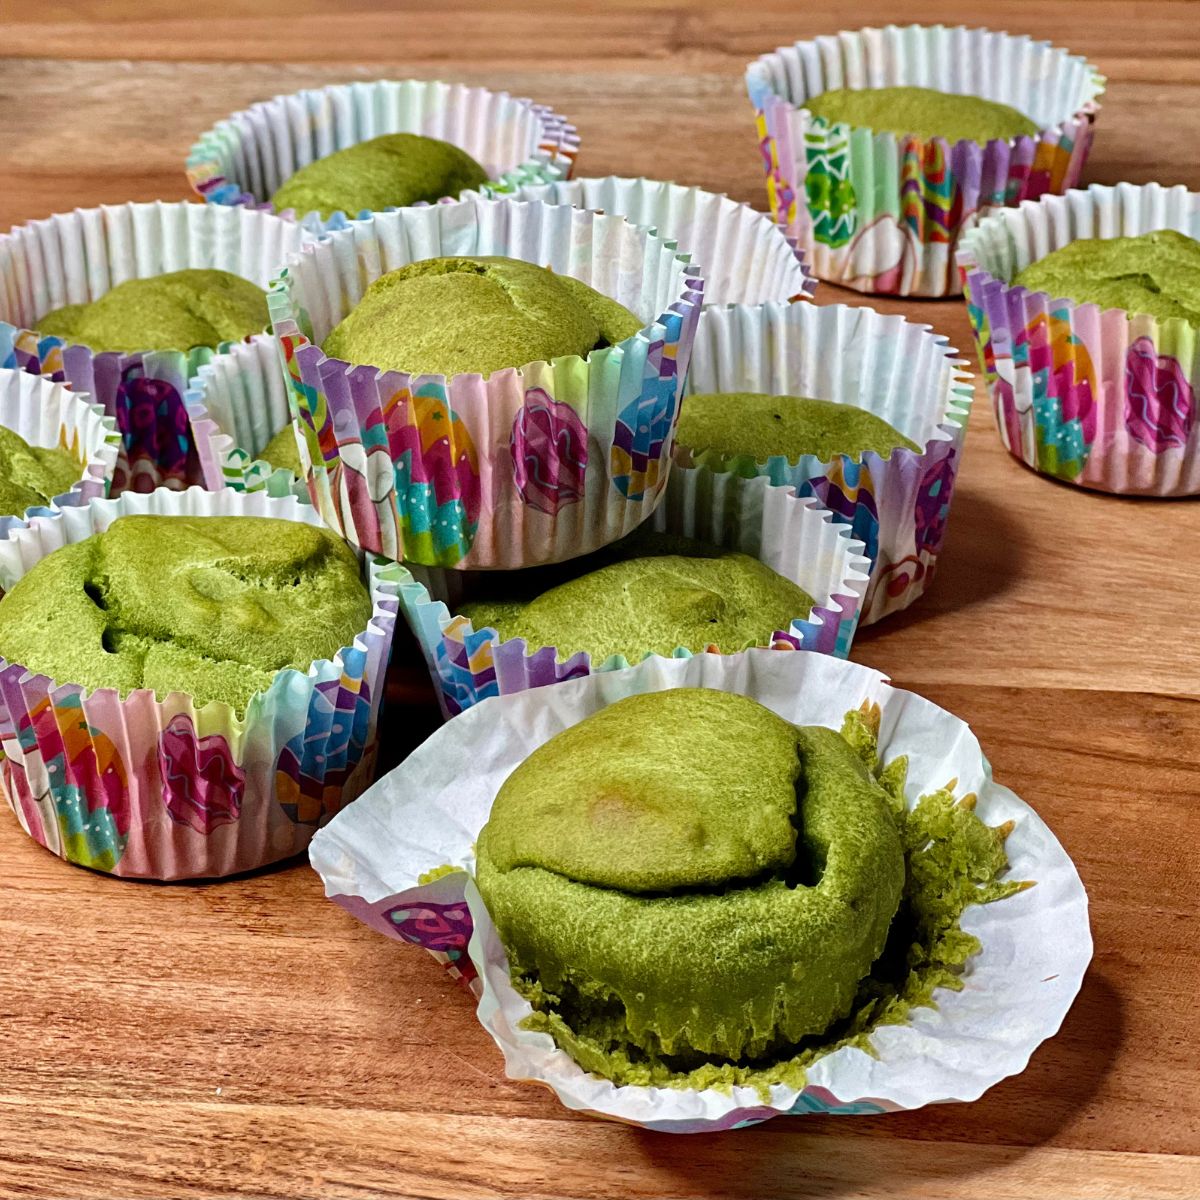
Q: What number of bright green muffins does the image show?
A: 11